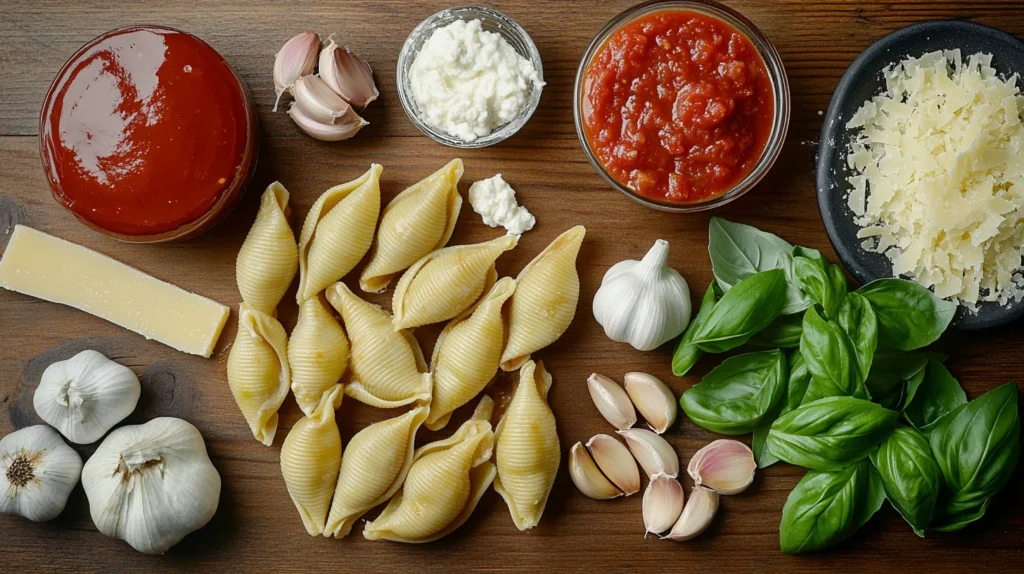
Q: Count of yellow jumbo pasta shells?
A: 13